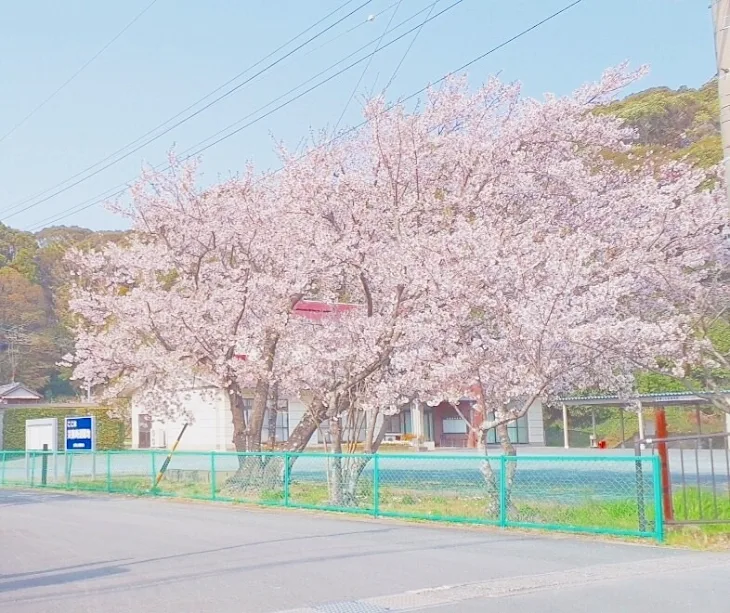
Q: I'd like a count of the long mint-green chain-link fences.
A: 1